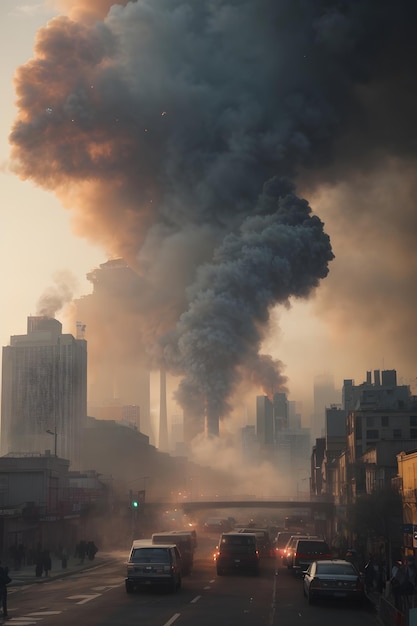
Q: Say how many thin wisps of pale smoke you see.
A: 1